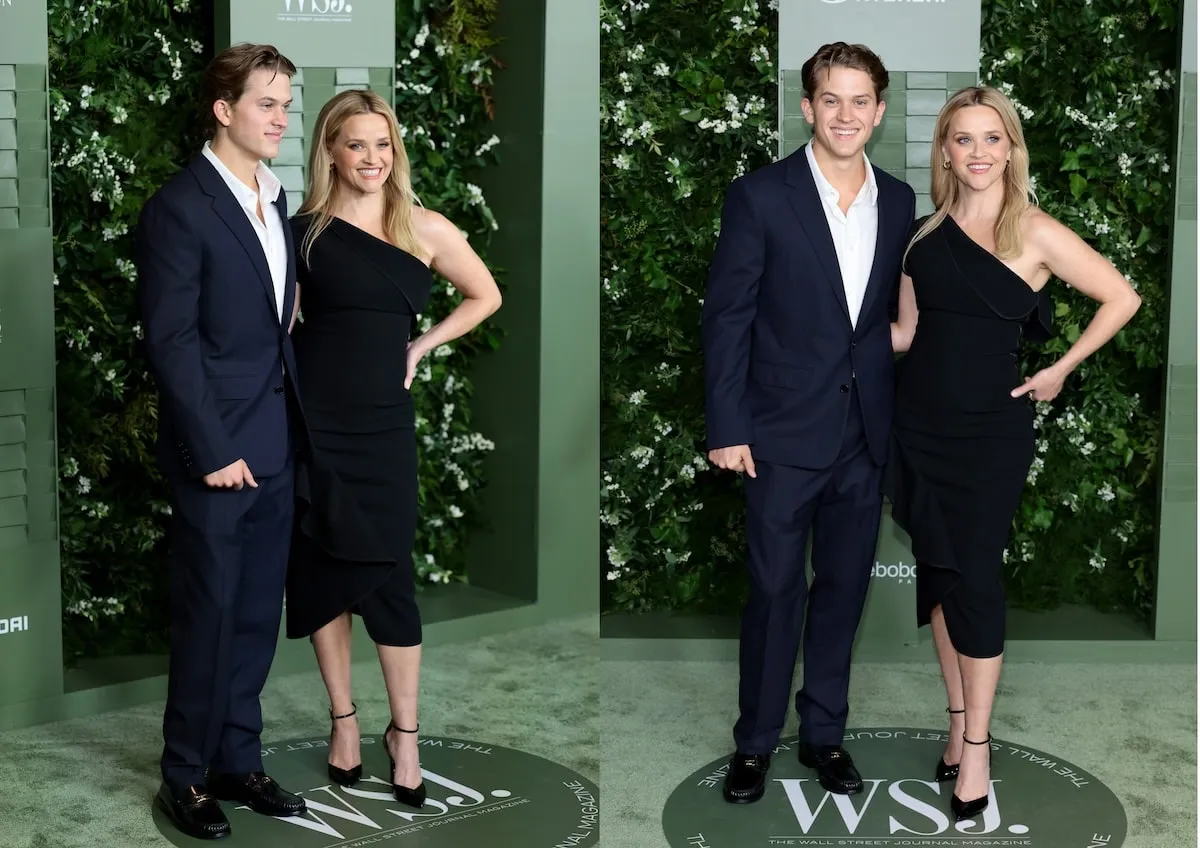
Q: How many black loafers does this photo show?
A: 4